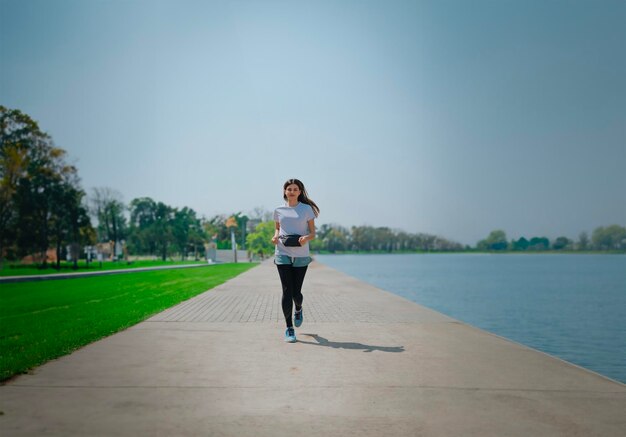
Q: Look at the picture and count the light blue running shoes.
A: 2